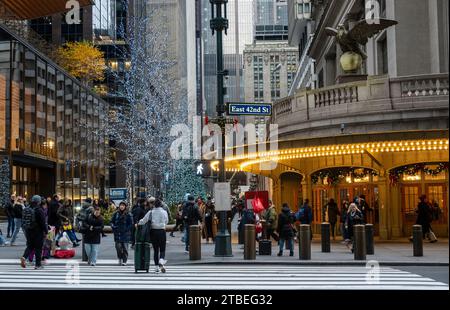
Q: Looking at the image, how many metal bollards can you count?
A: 7